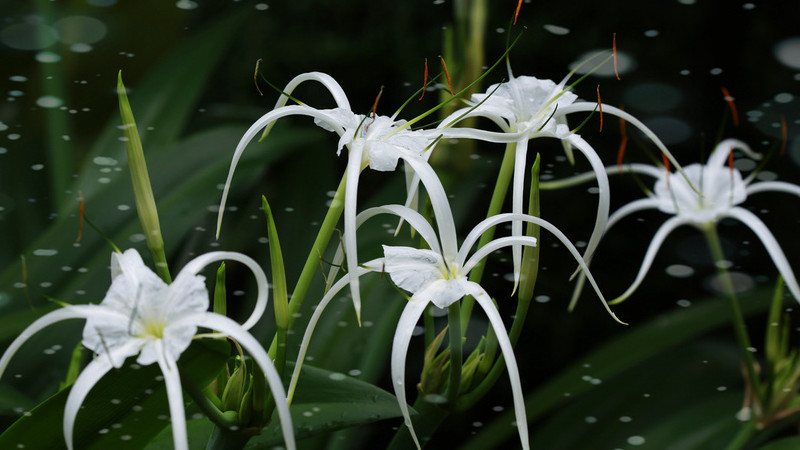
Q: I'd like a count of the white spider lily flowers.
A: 5